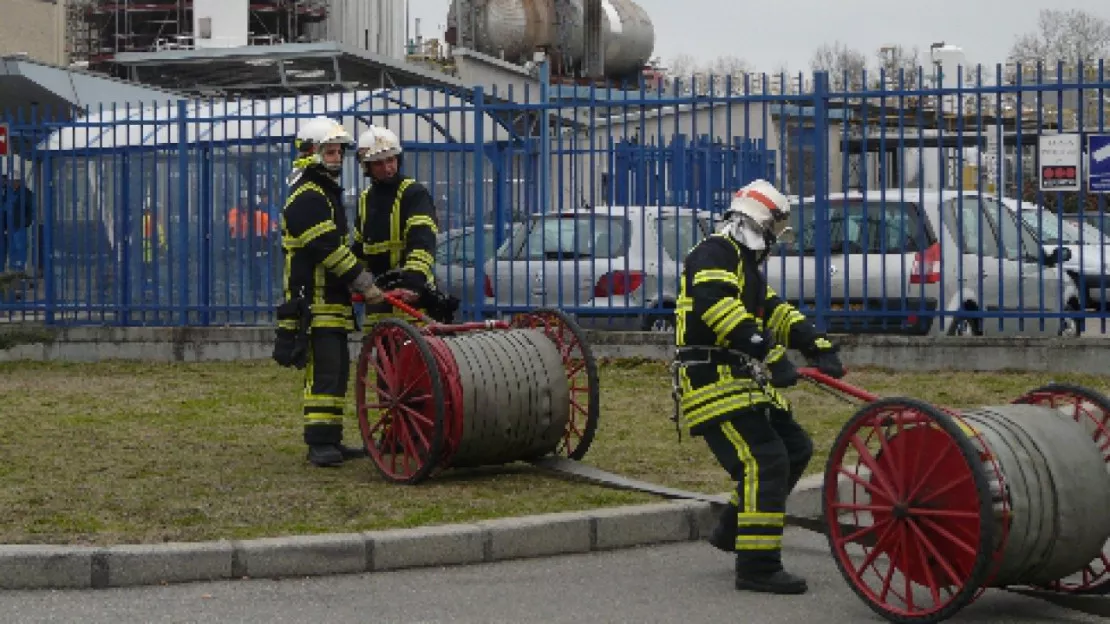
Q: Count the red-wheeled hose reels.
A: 2